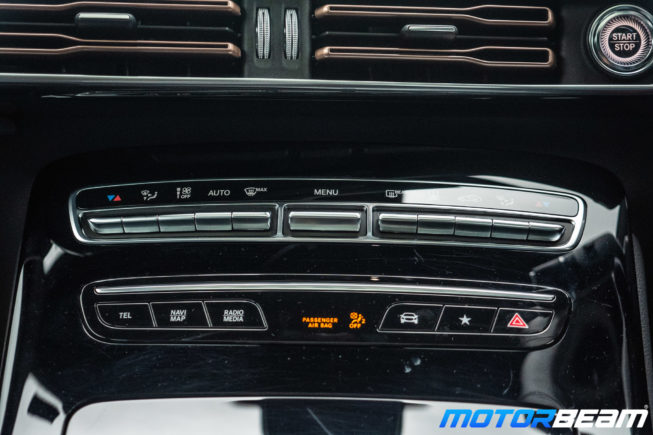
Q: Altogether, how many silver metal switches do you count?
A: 11